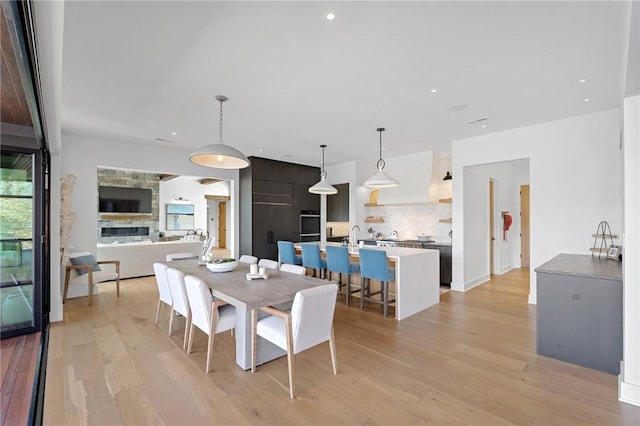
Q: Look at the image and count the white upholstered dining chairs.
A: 8